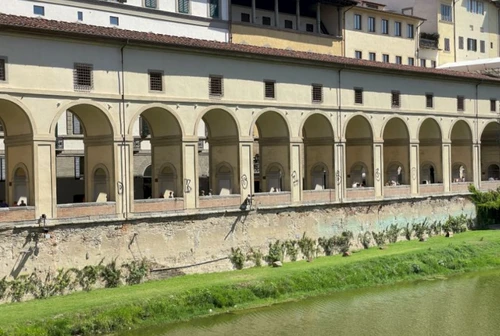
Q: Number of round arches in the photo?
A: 11